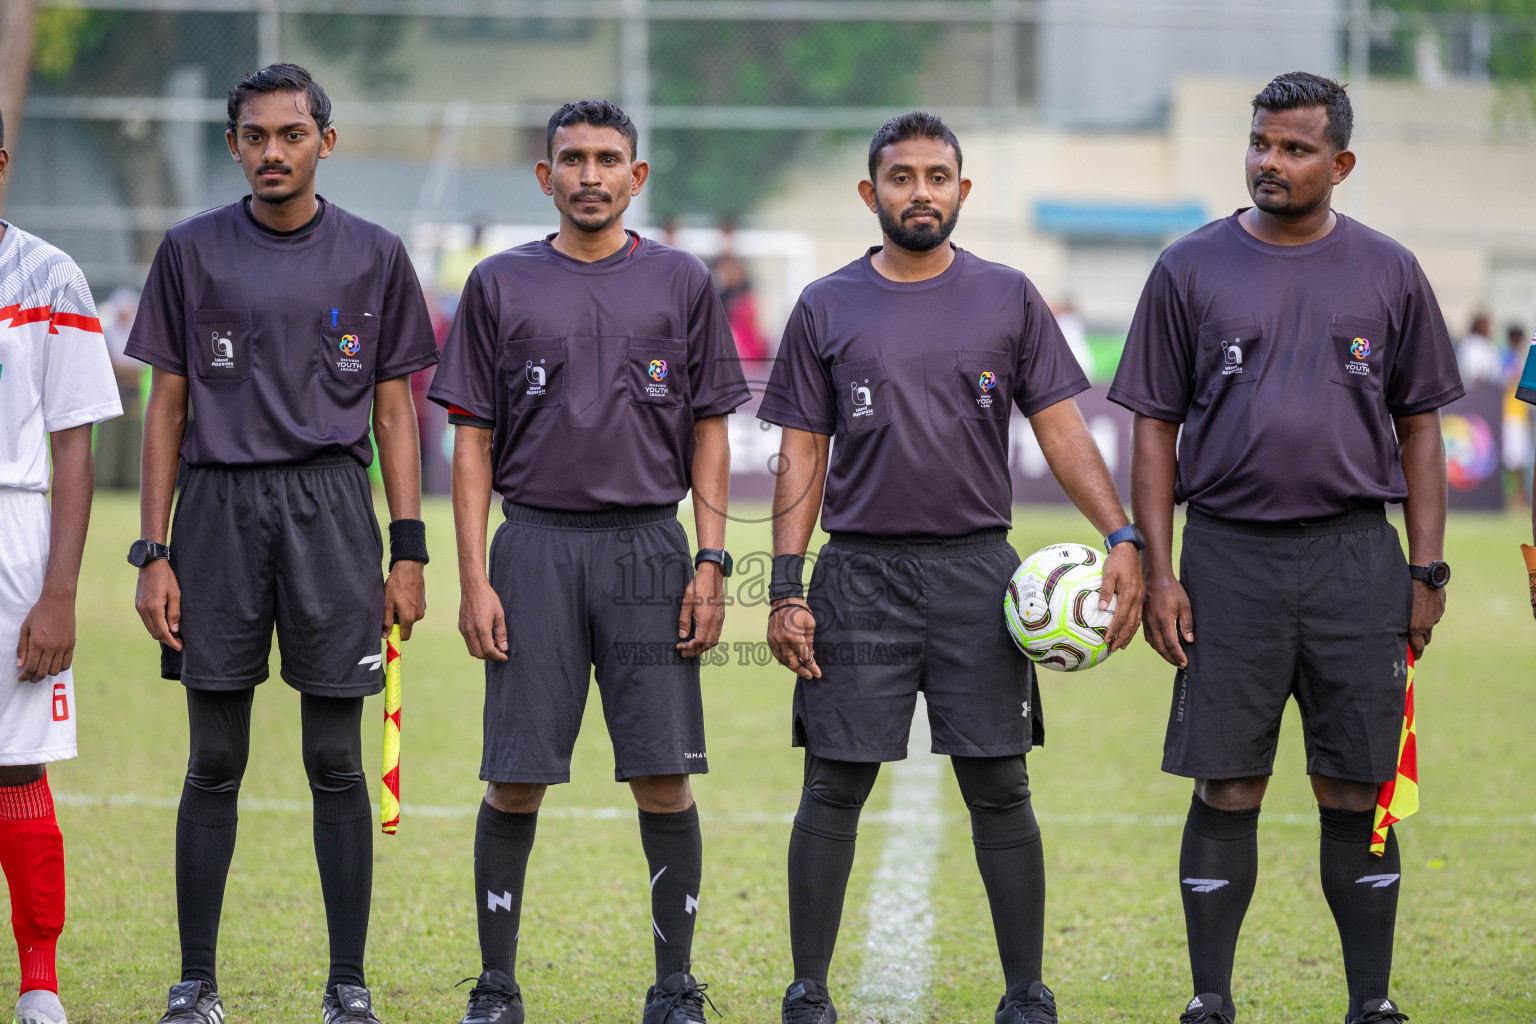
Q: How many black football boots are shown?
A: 8